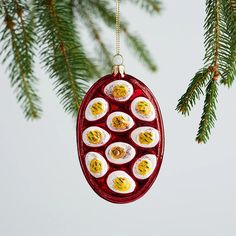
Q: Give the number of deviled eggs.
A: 10